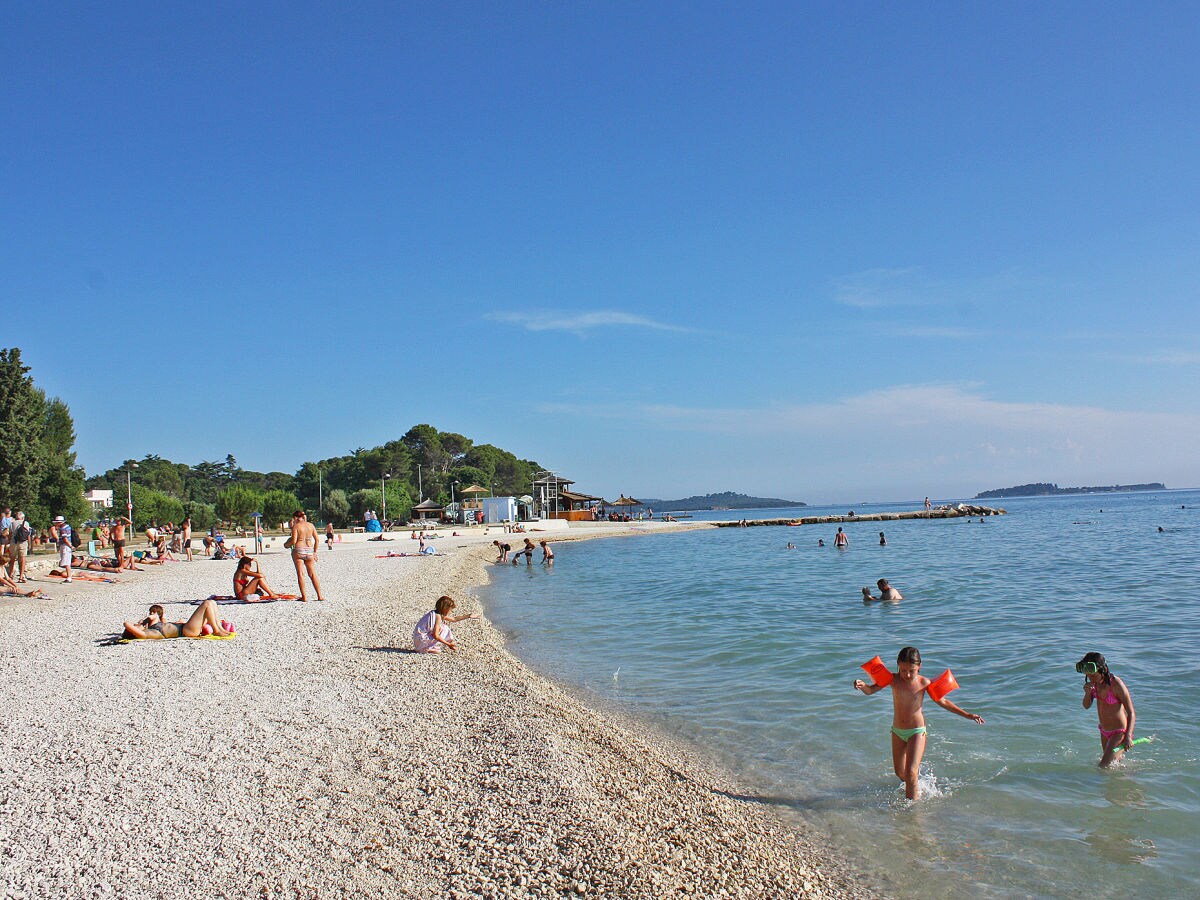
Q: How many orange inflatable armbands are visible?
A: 2